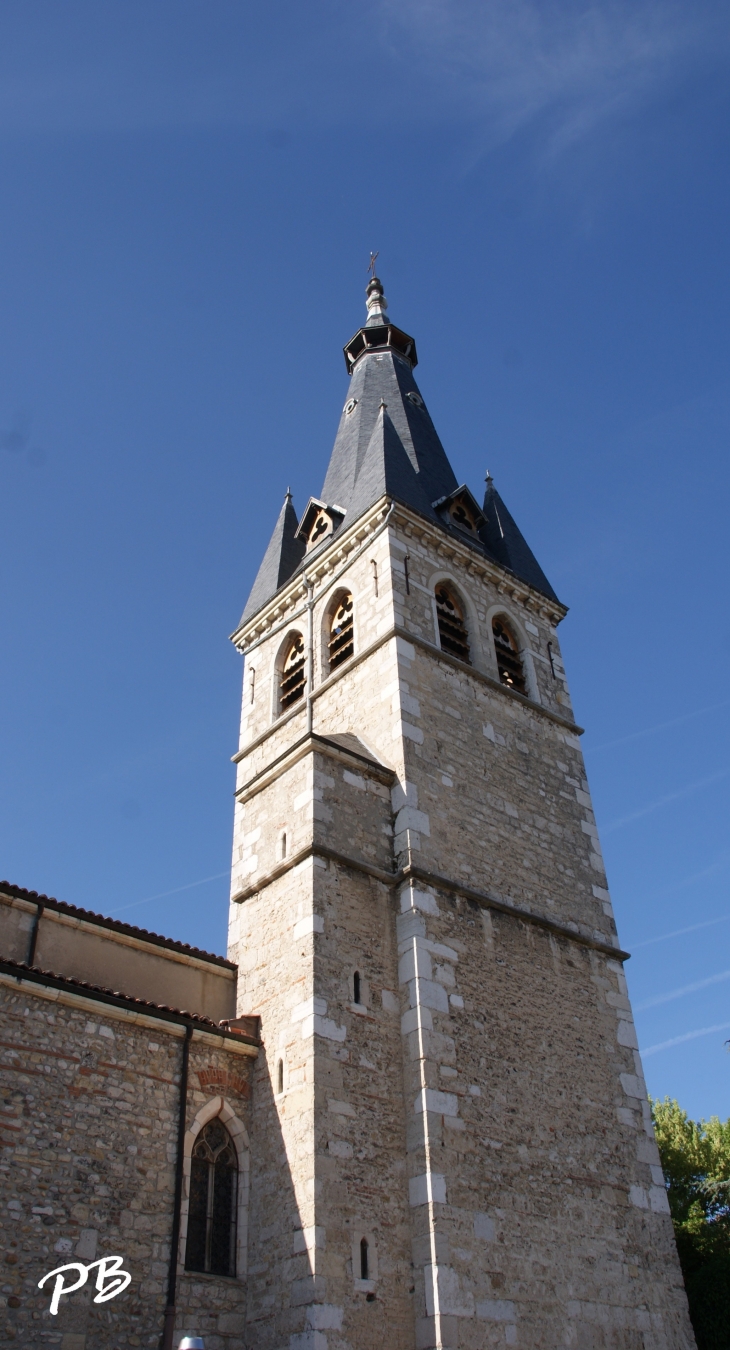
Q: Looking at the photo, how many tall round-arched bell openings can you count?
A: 4